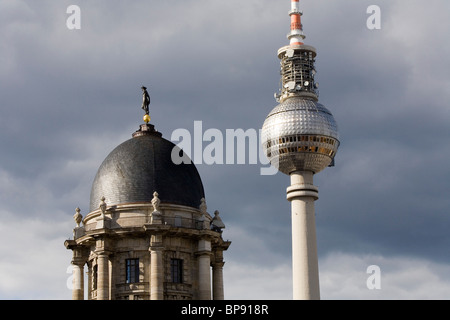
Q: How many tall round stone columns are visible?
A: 5